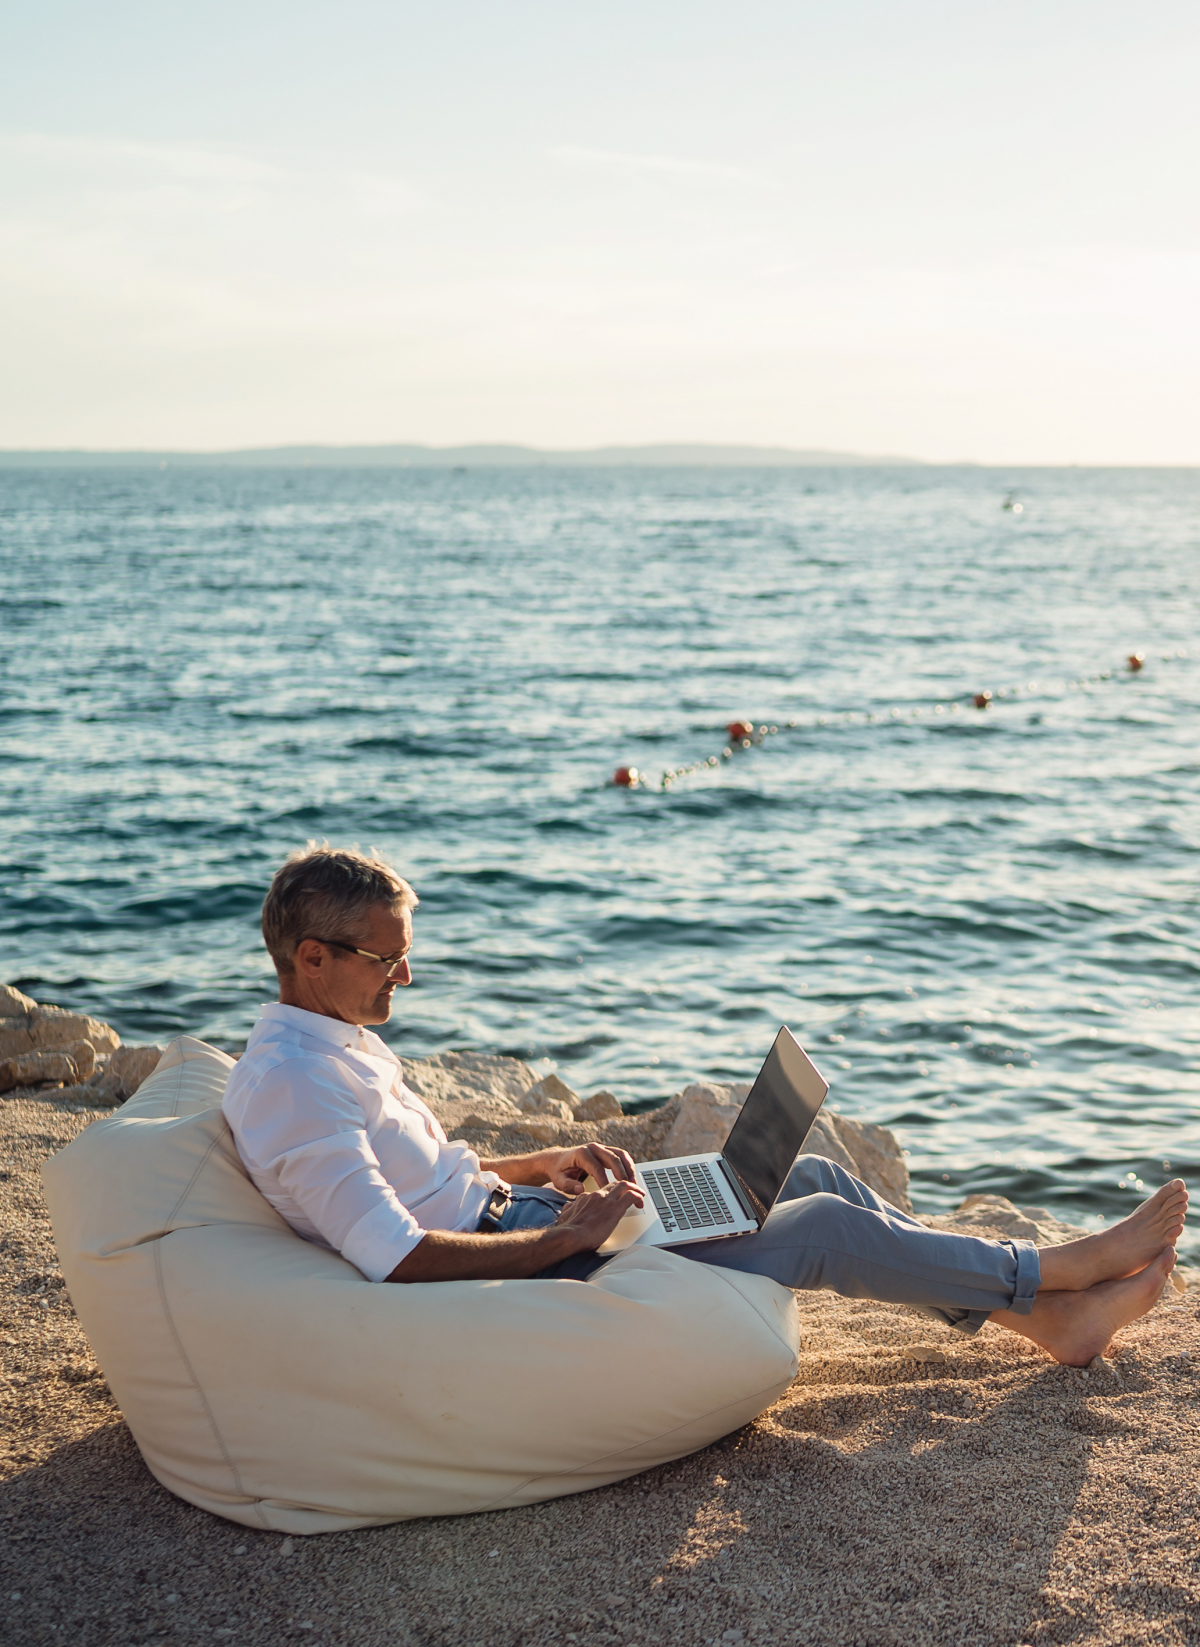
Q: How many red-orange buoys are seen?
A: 4